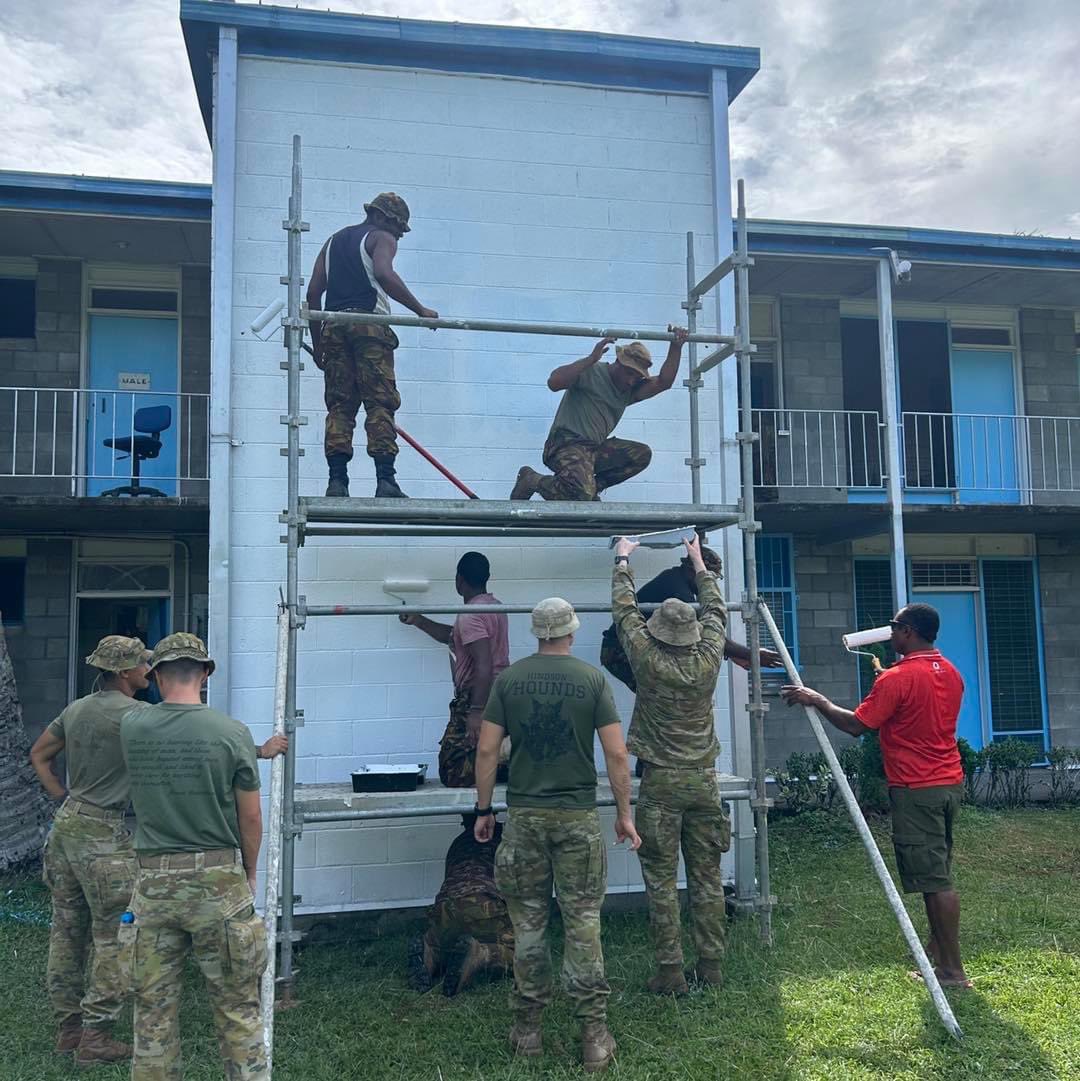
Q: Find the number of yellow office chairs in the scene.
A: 0